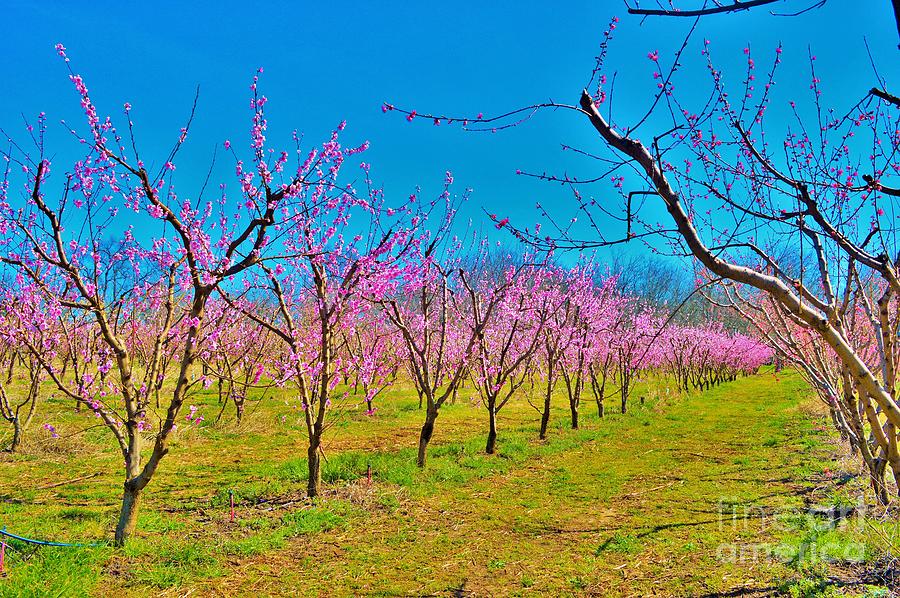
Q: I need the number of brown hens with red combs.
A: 0